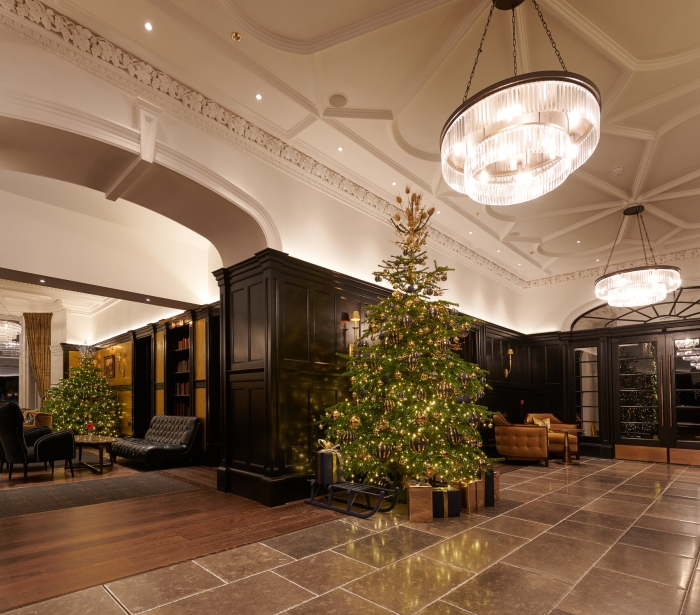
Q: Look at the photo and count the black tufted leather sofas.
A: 1